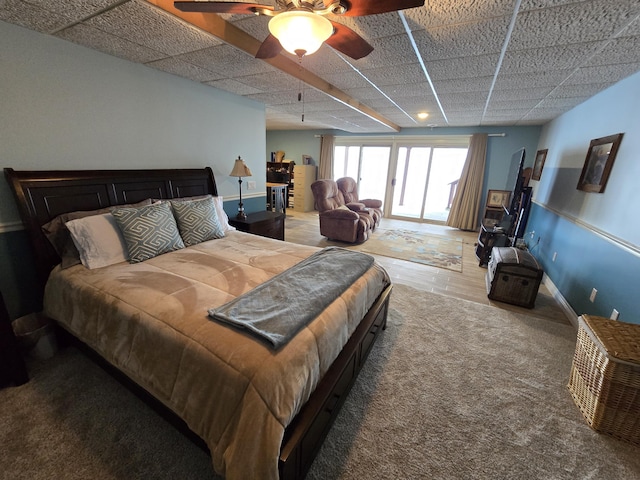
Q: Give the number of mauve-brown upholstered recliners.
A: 2